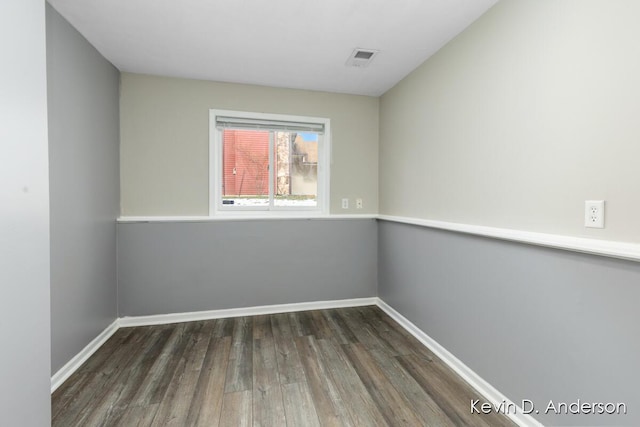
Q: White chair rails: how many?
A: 2